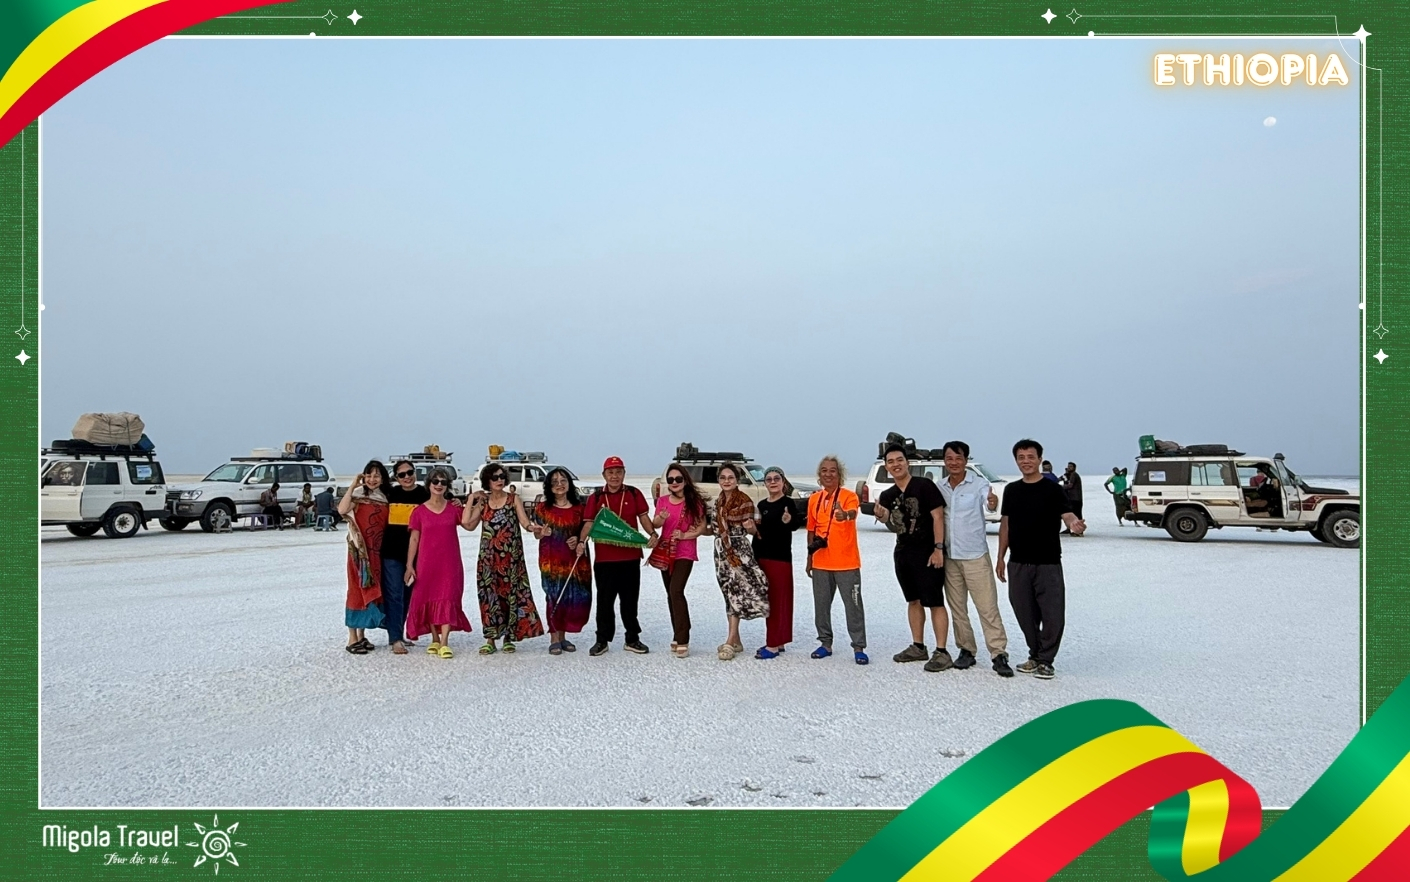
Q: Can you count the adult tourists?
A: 13